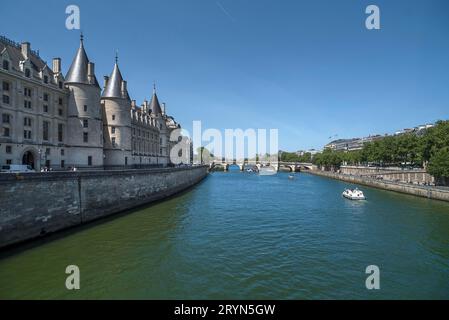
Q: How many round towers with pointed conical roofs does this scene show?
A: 3